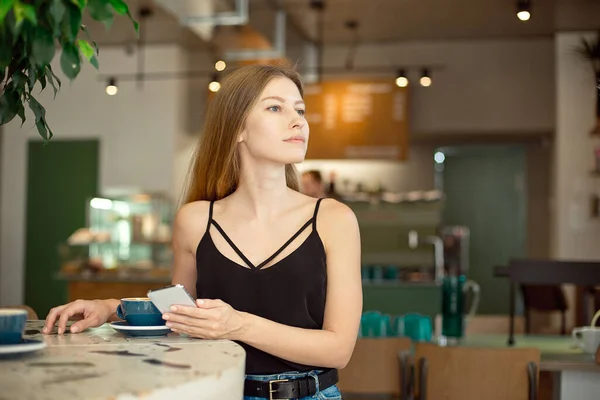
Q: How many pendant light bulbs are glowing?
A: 6